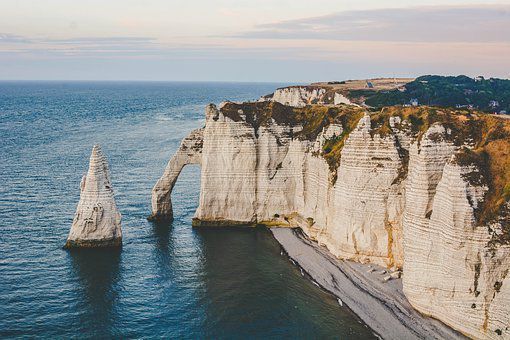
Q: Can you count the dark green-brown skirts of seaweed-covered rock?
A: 3